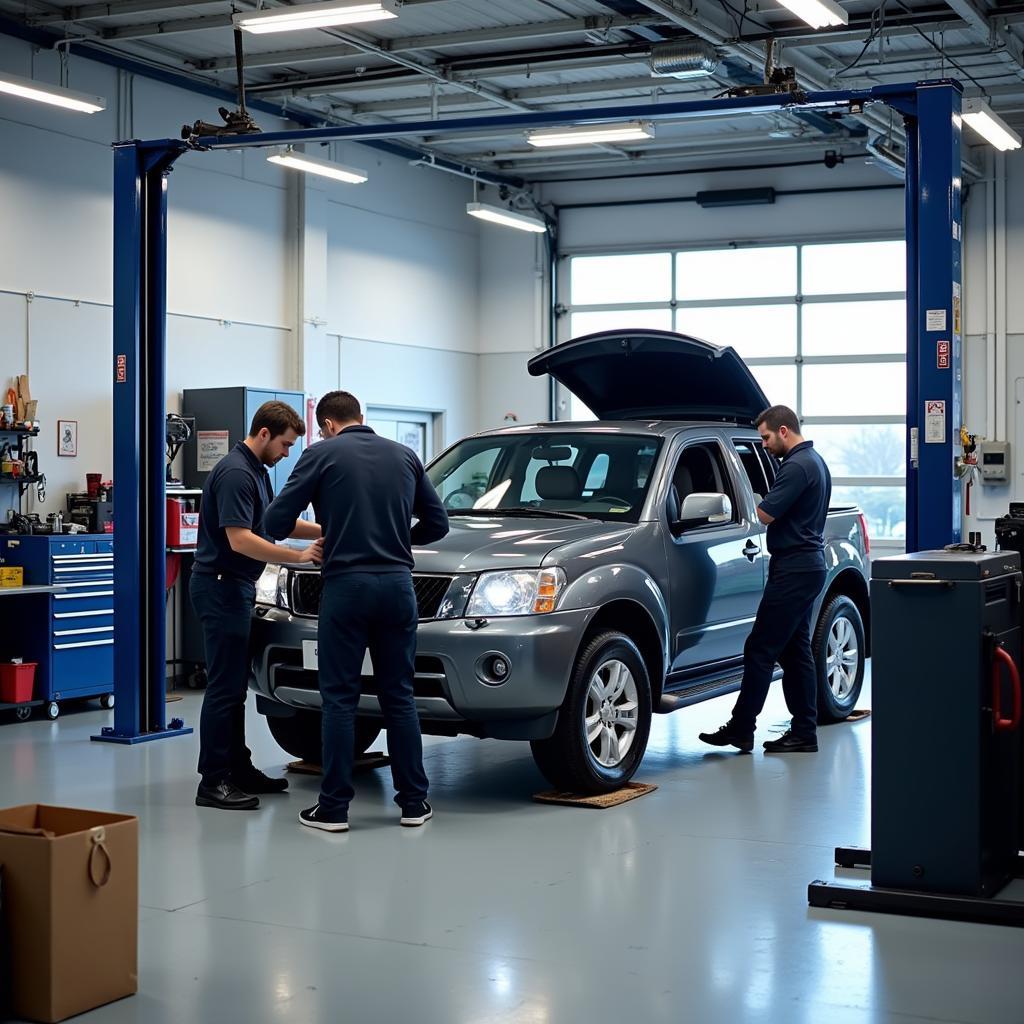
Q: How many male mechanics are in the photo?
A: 3